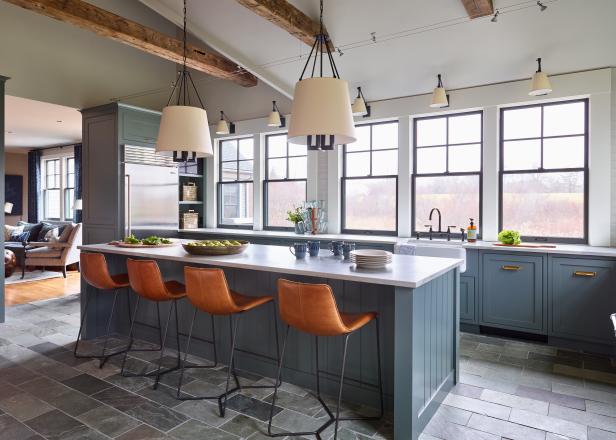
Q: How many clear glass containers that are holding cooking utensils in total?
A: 0